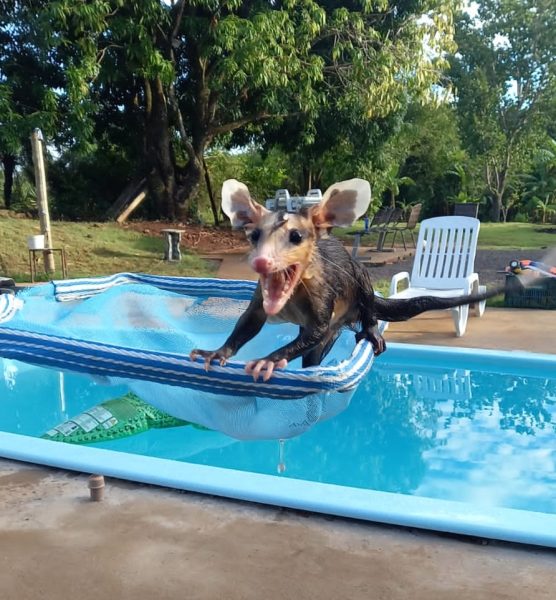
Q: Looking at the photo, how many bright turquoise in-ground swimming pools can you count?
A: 1